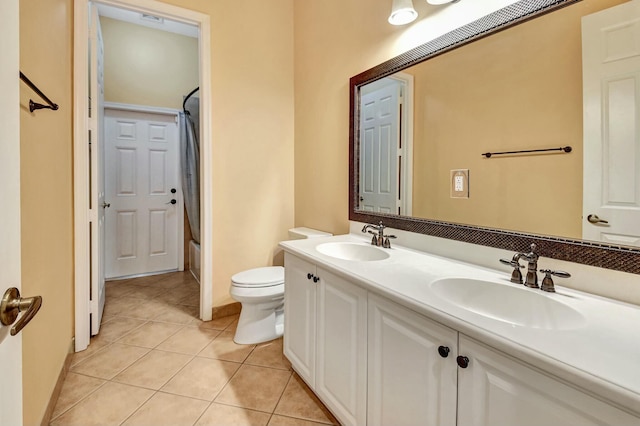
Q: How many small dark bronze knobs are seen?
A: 4